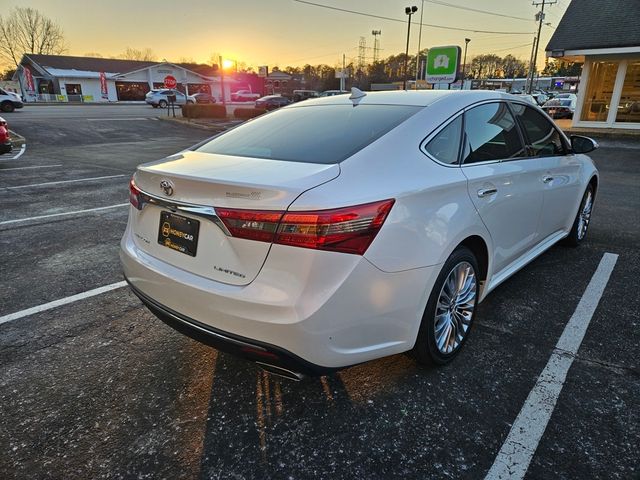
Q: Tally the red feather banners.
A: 2